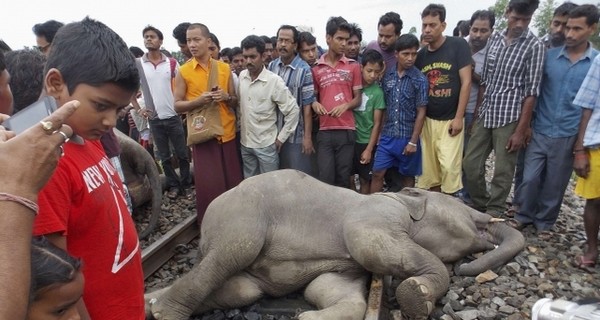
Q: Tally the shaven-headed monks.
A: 1